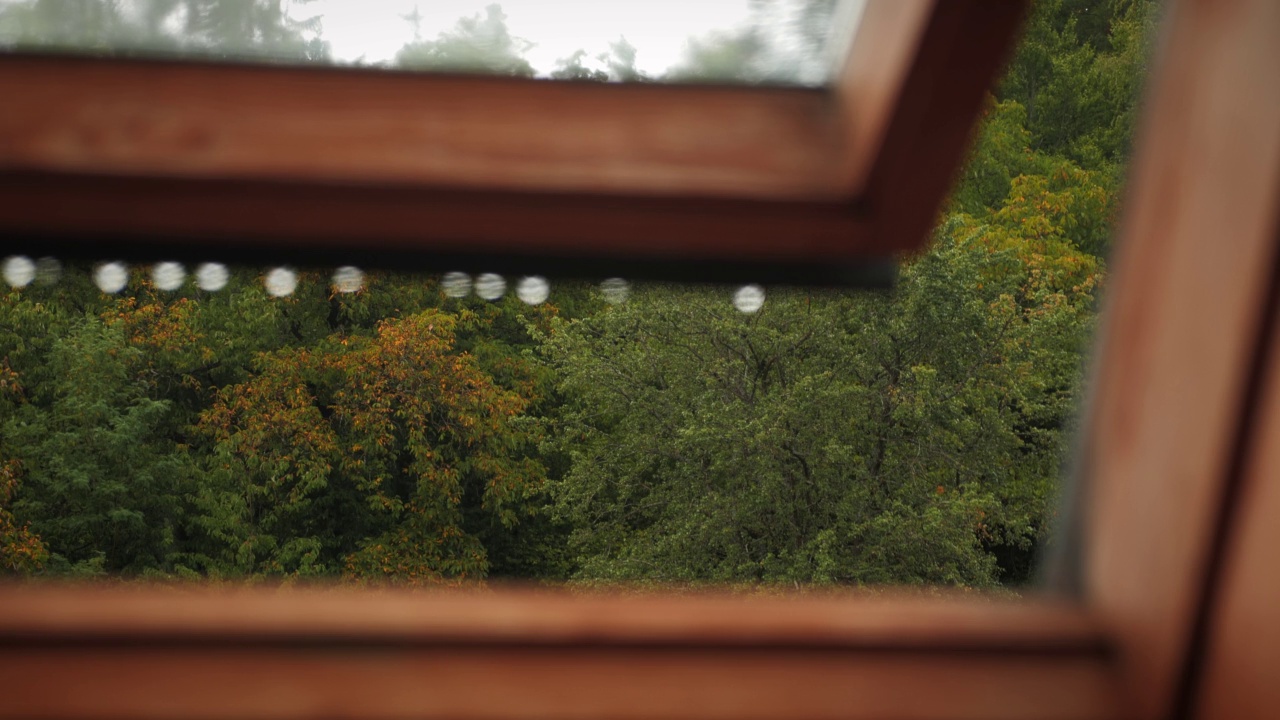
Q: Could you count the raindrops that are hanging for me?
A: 12